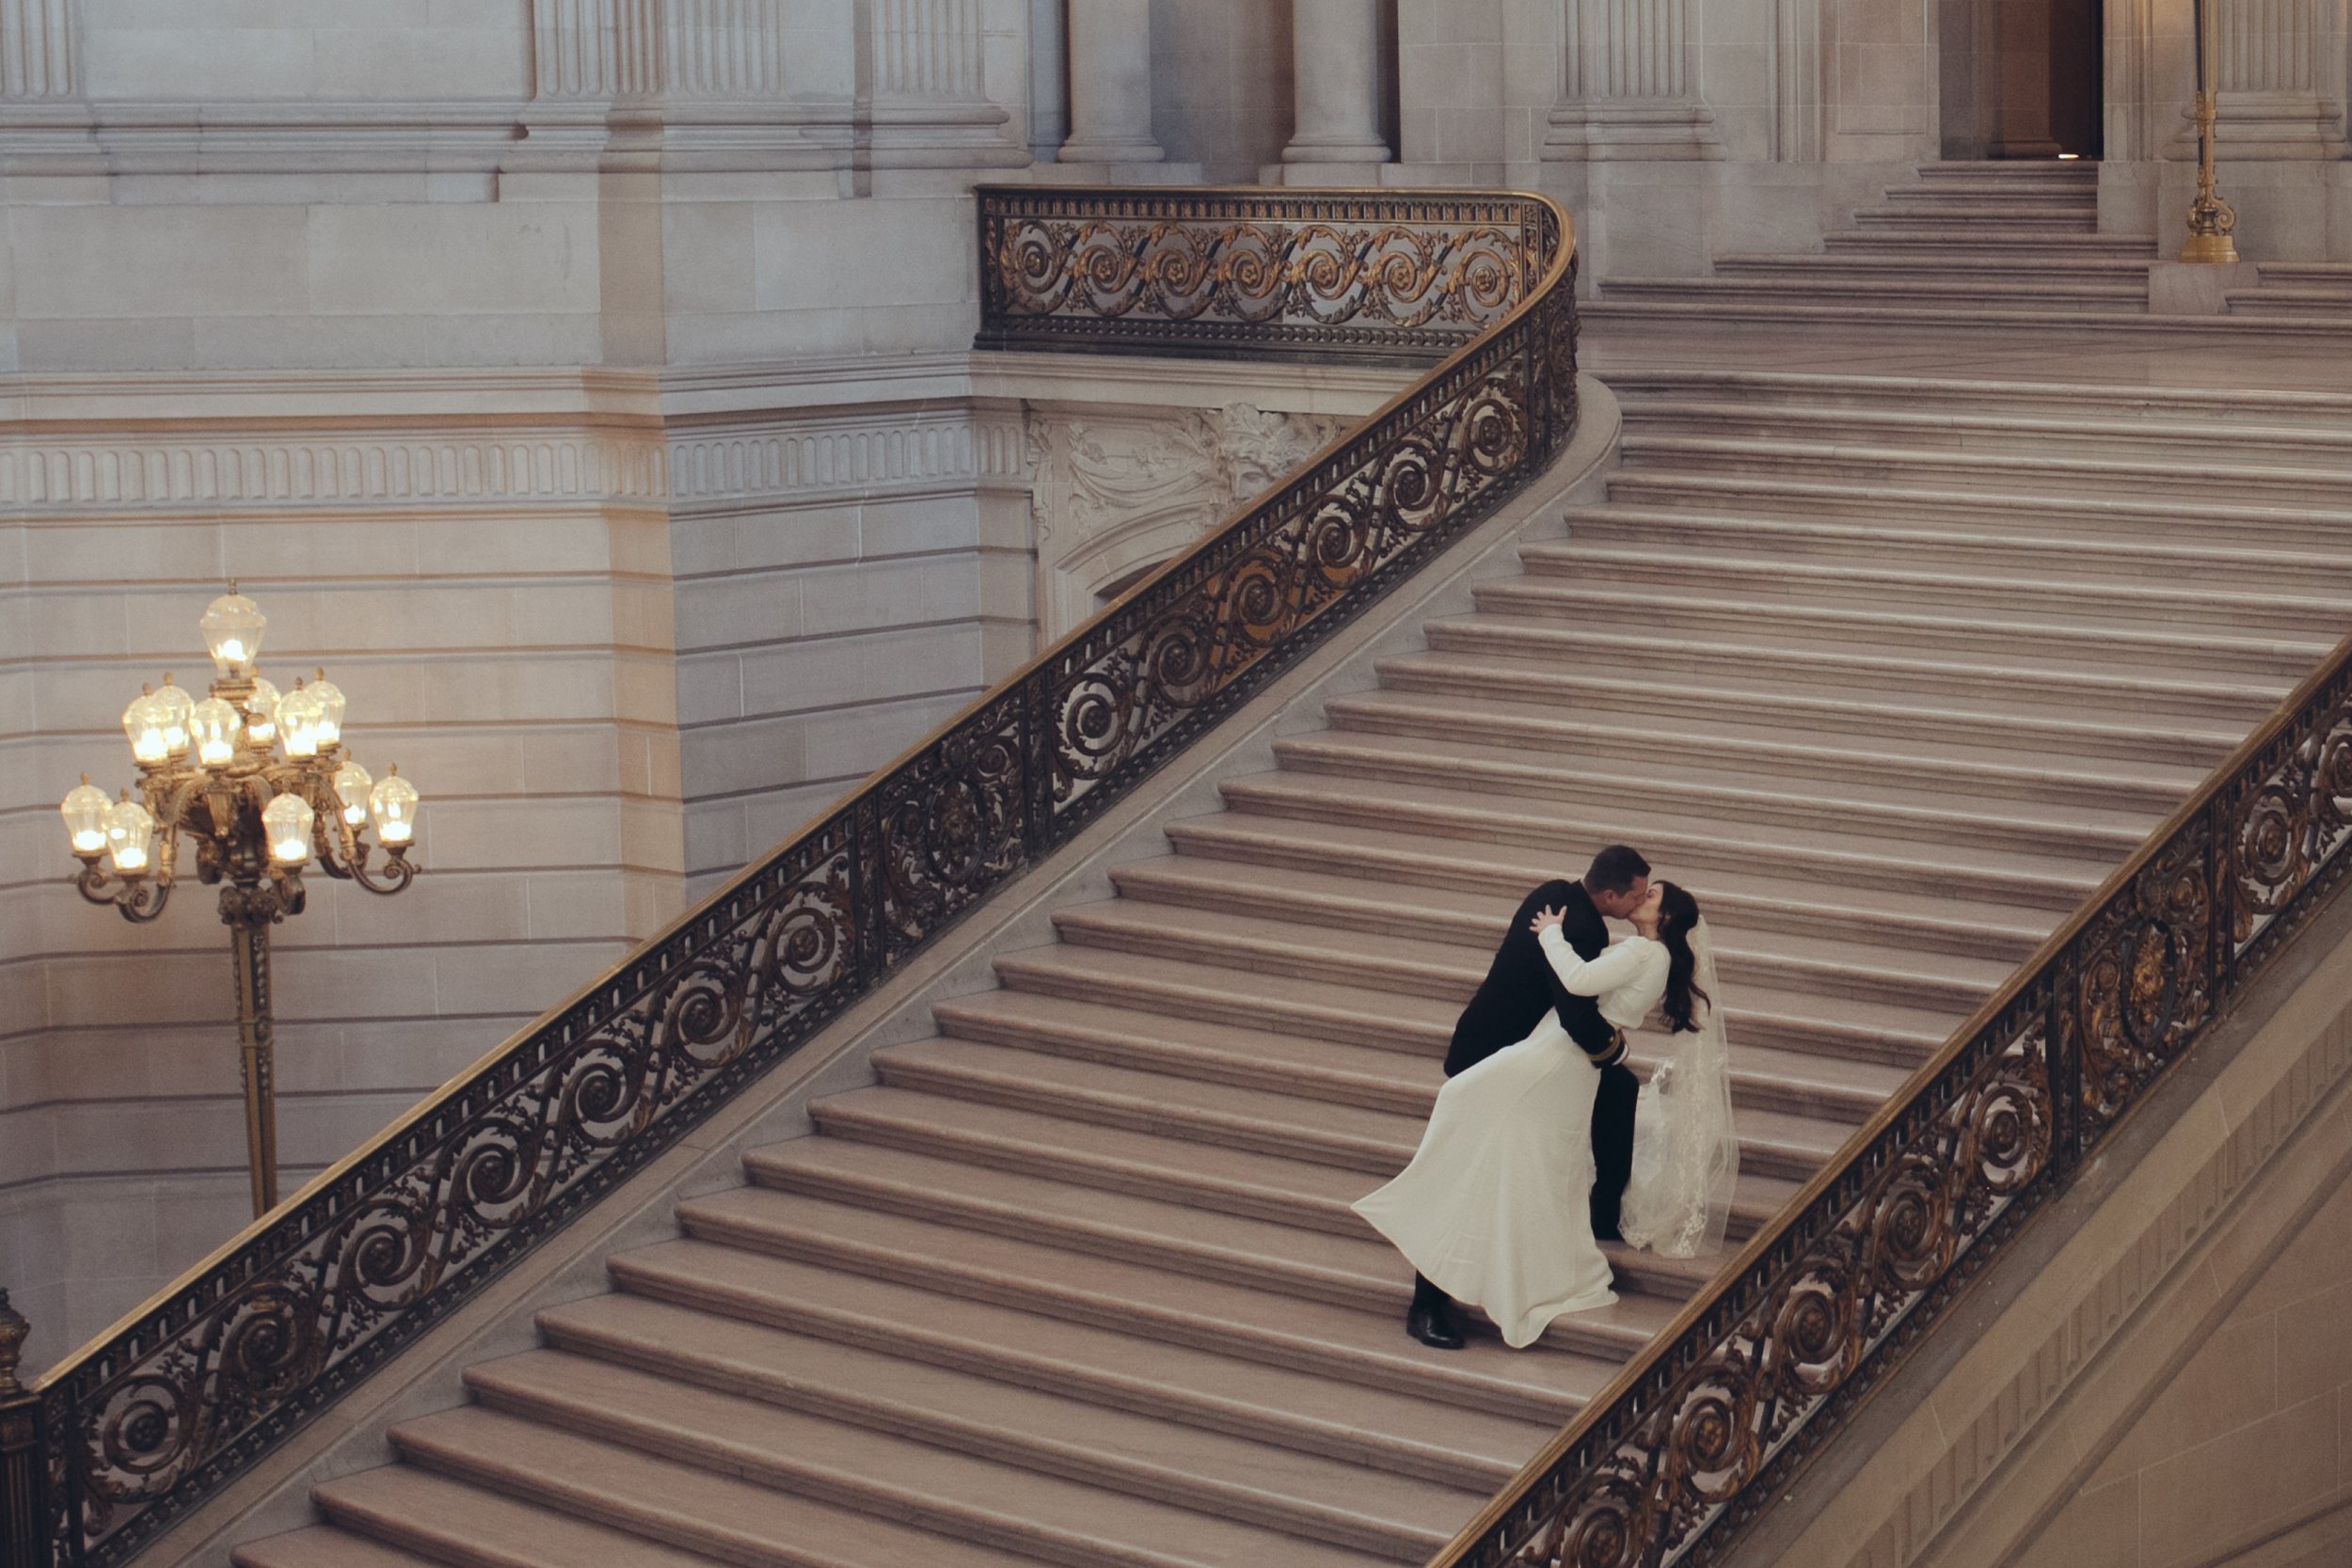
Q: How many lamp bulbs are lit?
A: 12